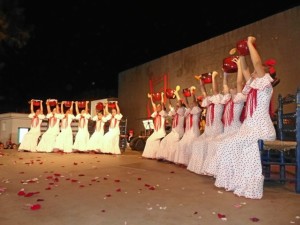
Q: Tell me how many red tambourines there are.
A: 12